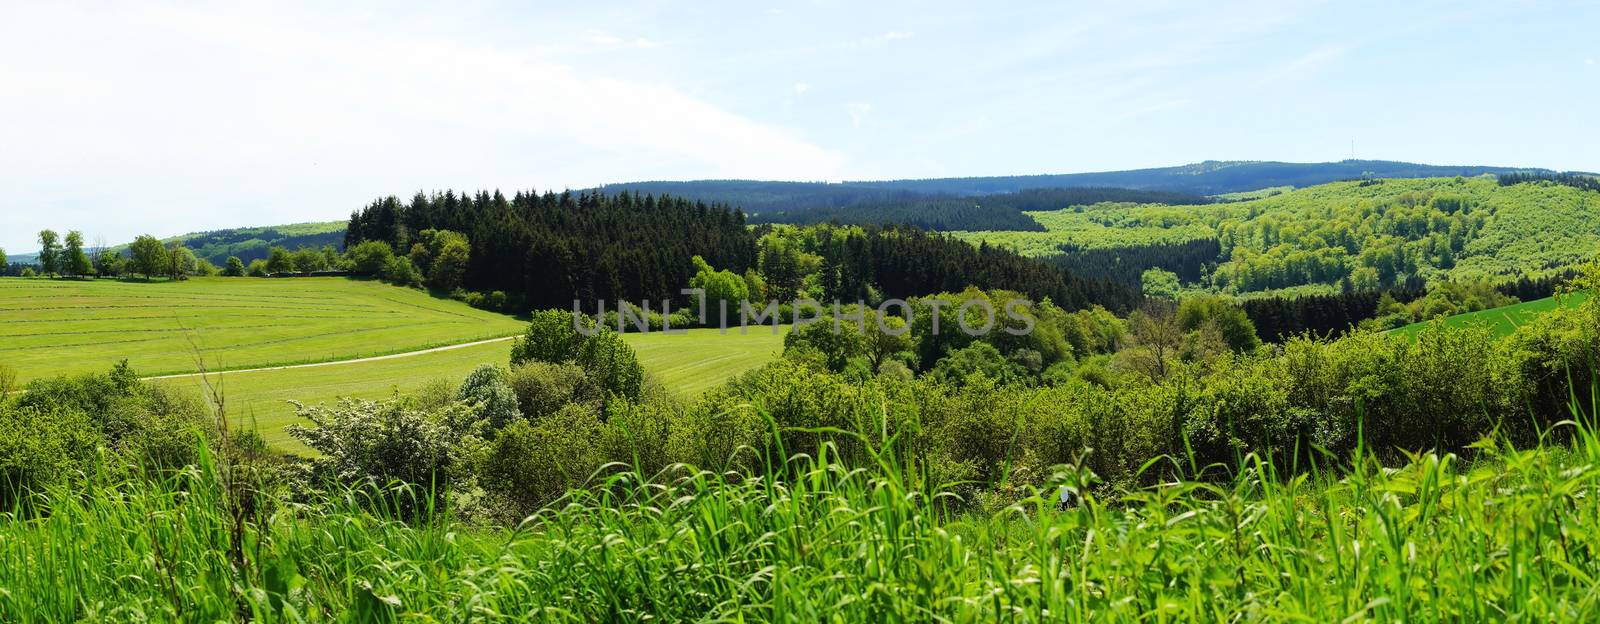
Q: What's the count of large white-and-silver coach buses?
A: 0